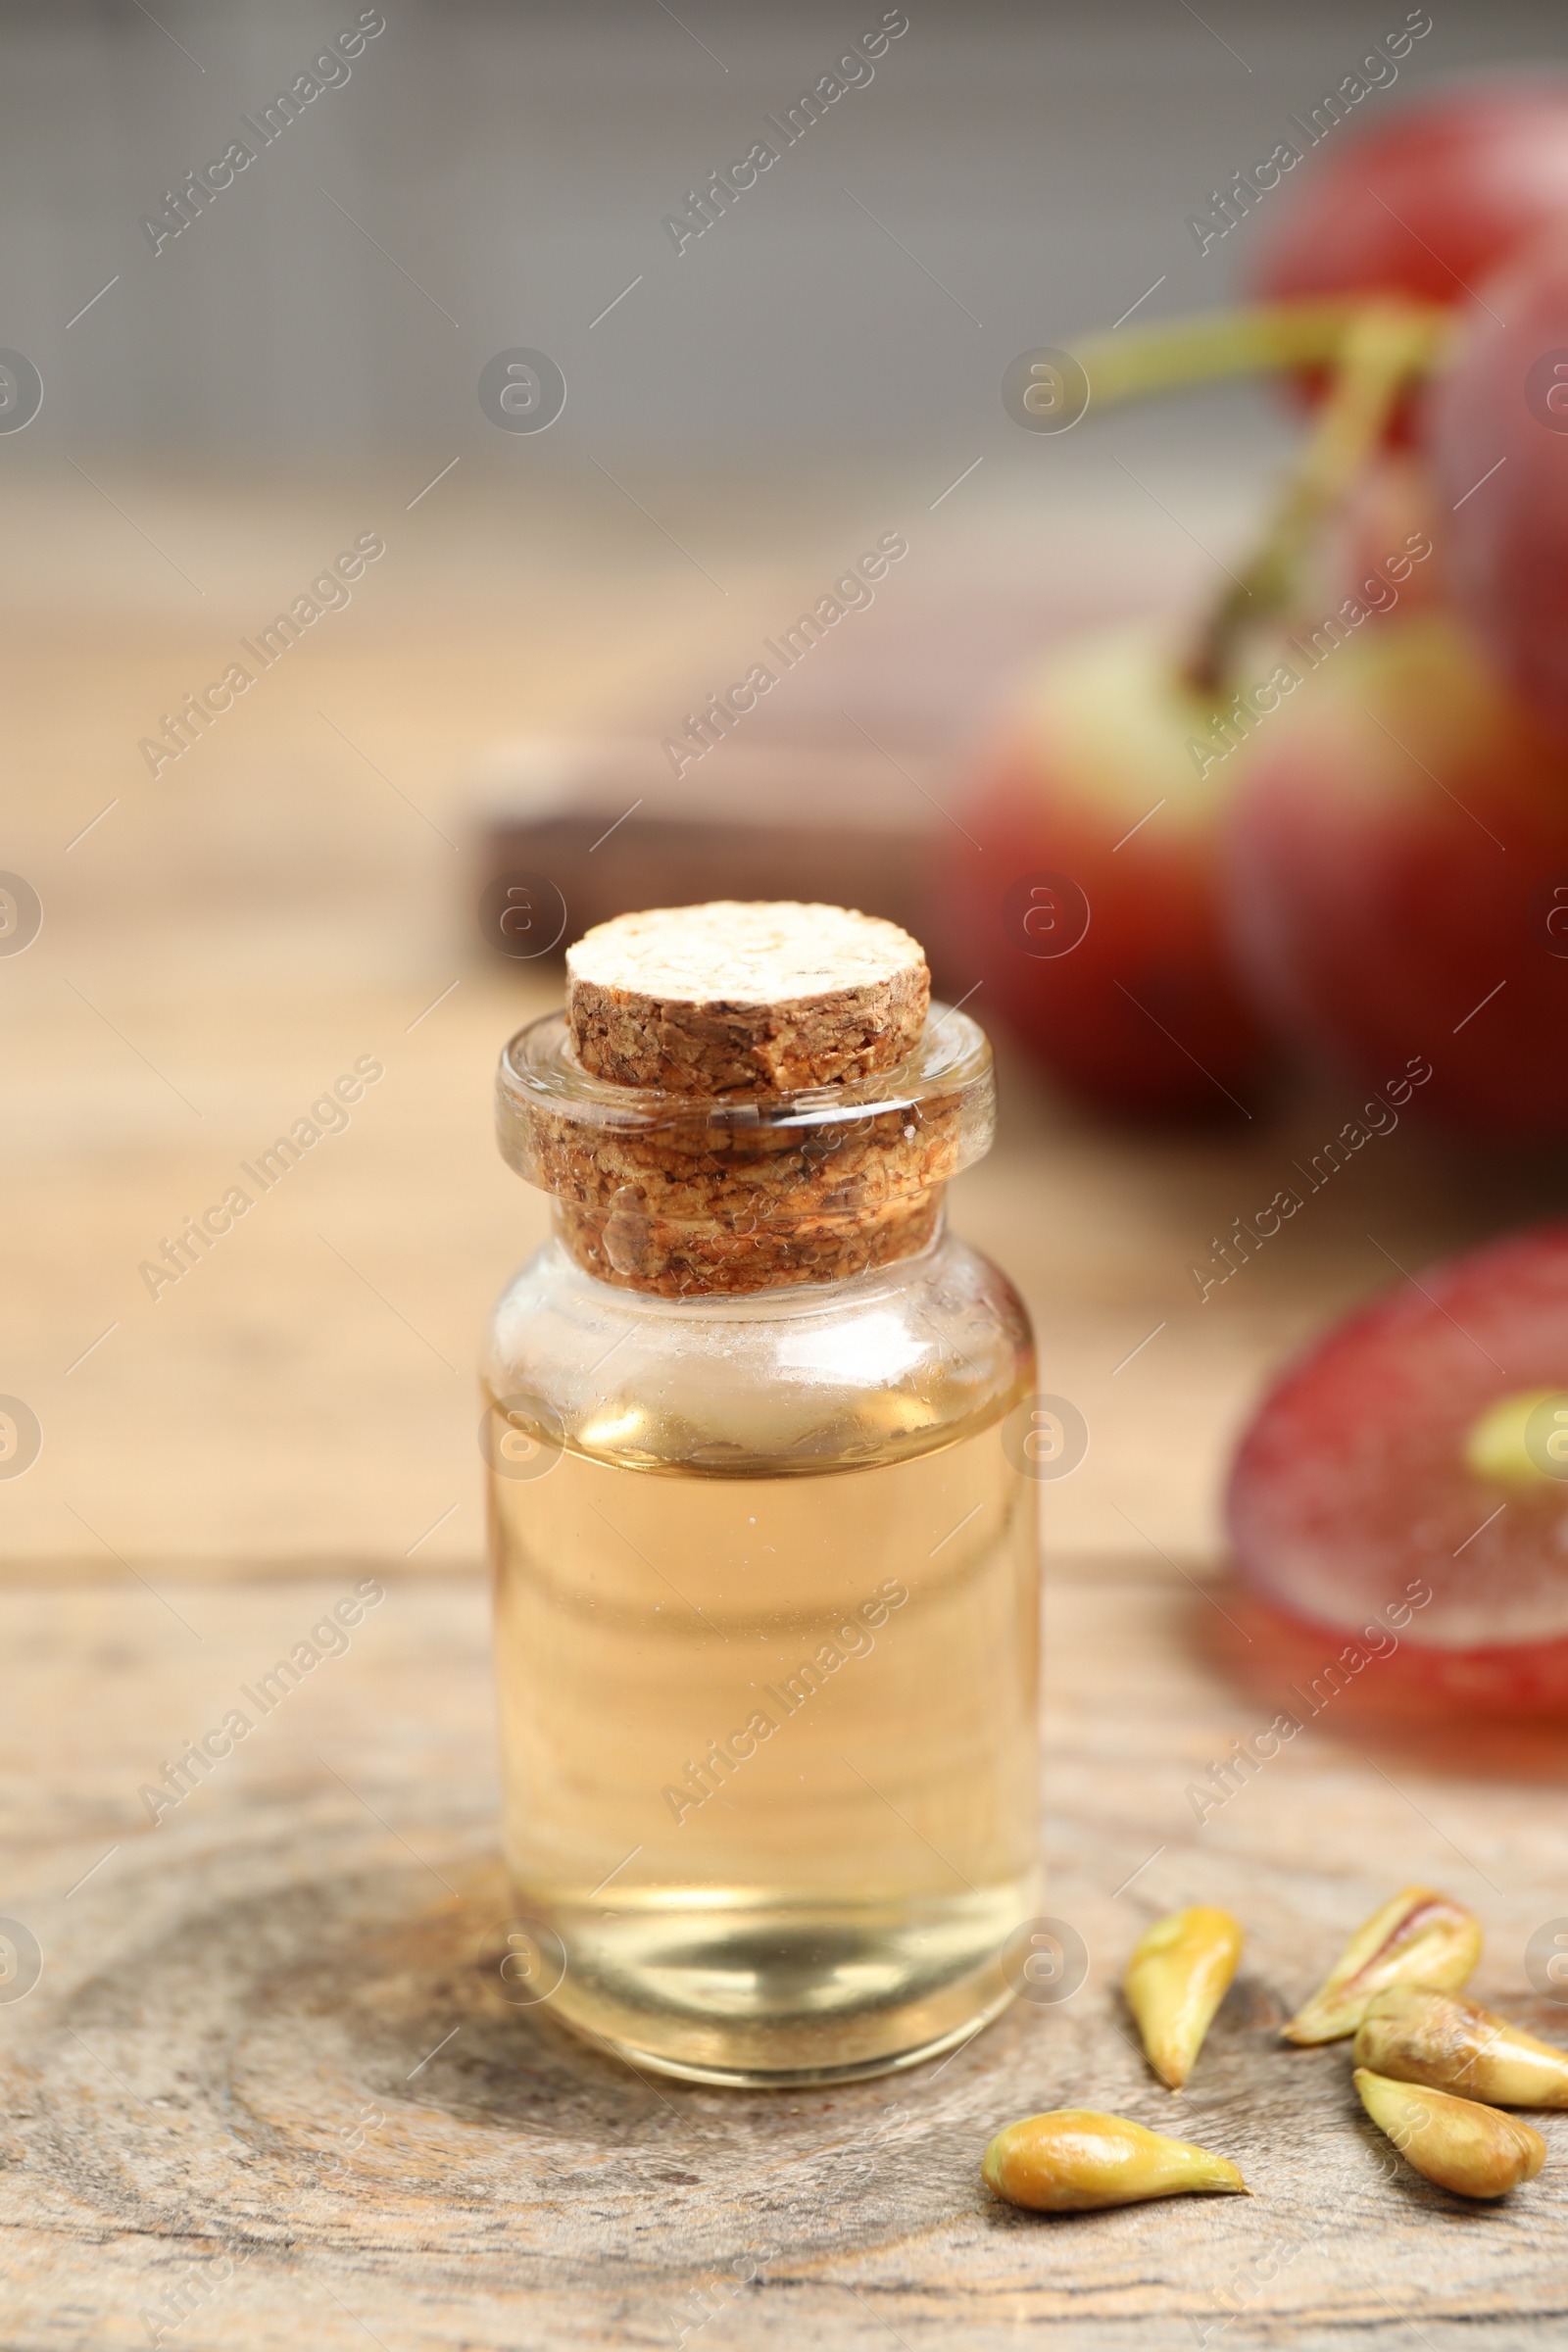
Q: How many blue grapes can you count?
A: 0